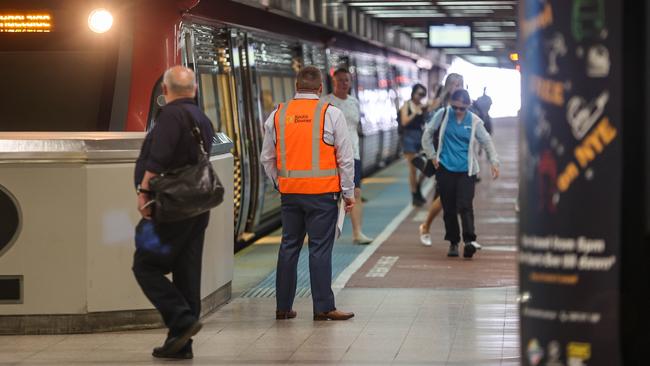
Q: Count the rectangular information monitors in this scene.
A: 1